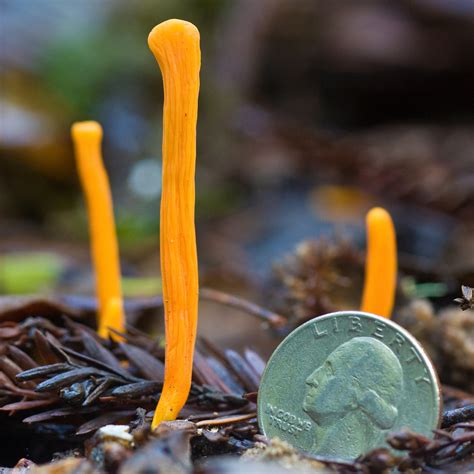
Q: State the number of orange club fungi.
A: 3